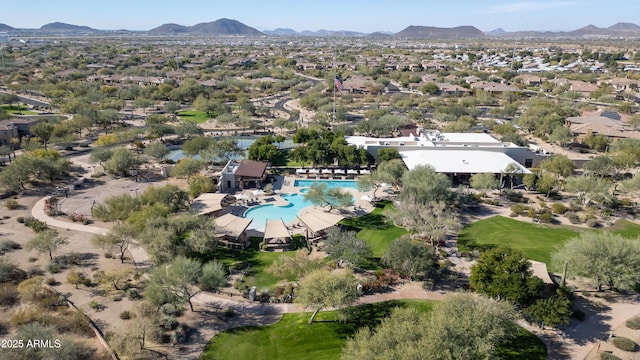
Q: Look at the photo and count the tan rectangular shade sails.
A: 4